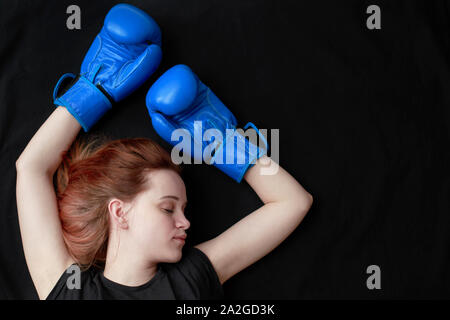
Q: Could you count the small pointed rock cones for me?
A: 0